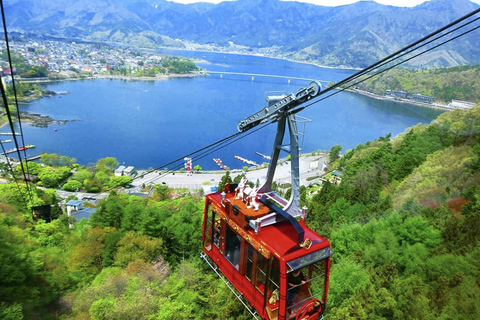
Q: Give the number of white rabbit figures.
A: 2